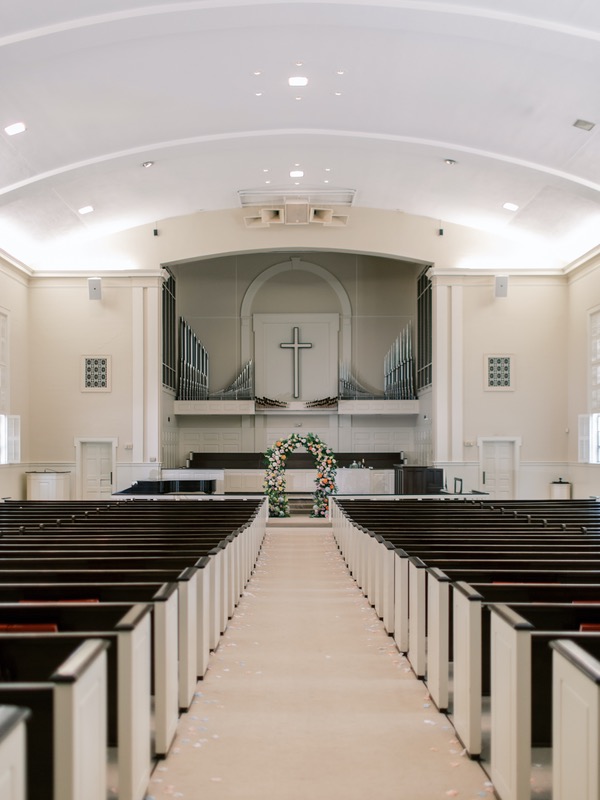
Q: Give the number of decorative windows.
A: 2